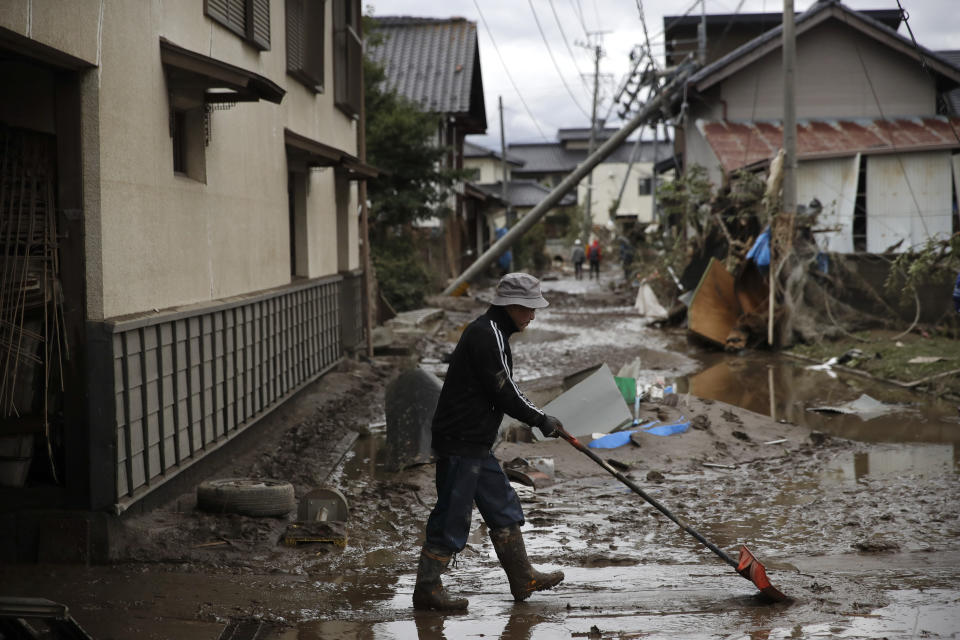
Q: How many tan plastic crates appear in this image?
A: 0